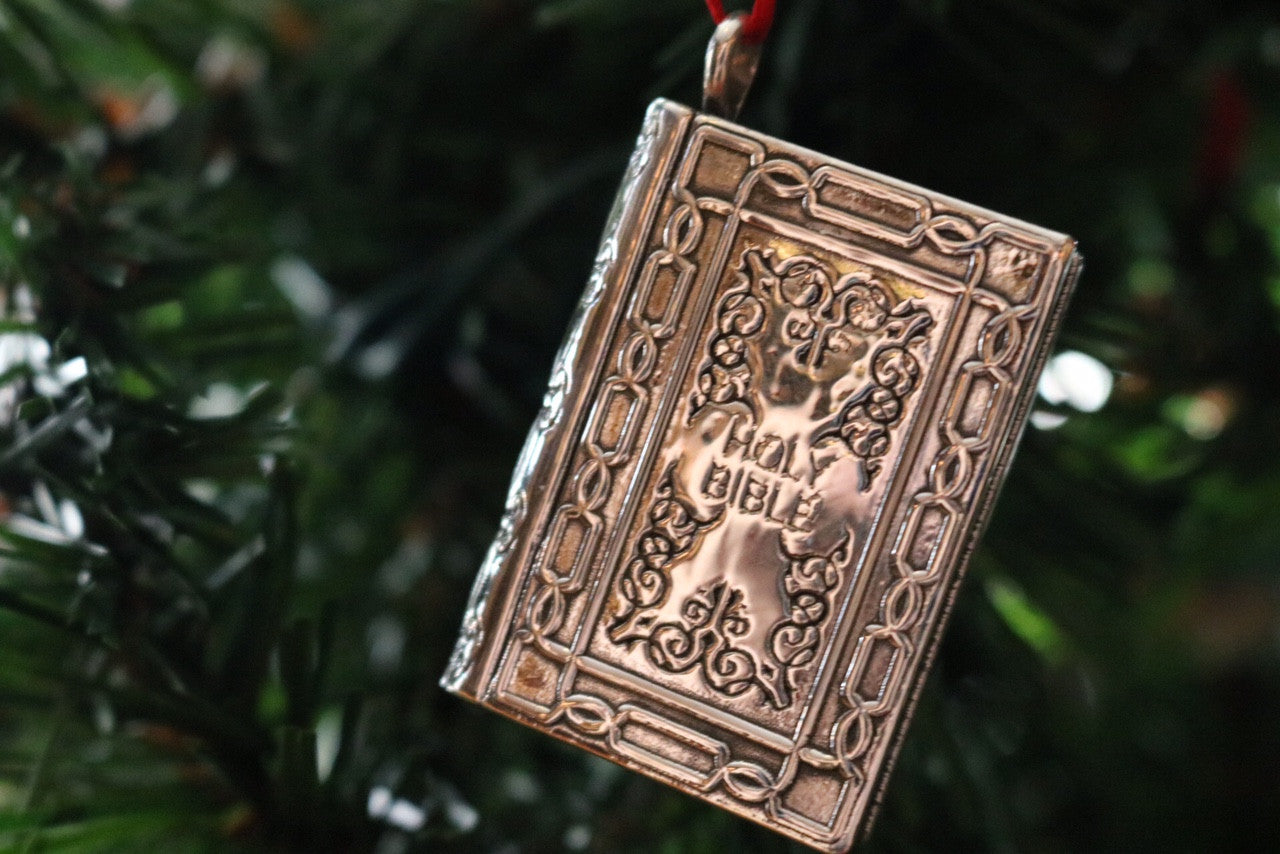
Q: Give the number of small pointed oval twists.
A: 12